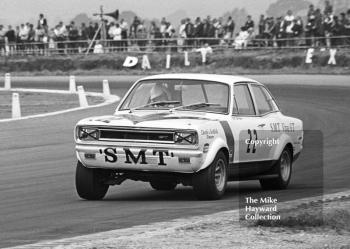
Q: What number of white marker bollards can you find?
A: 5